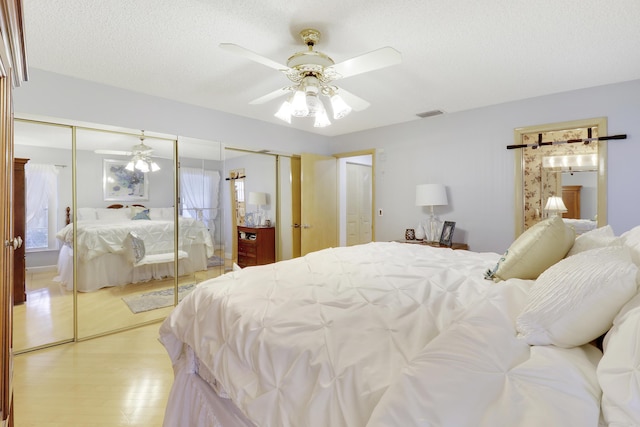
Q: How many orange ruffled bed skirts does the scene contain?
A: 0